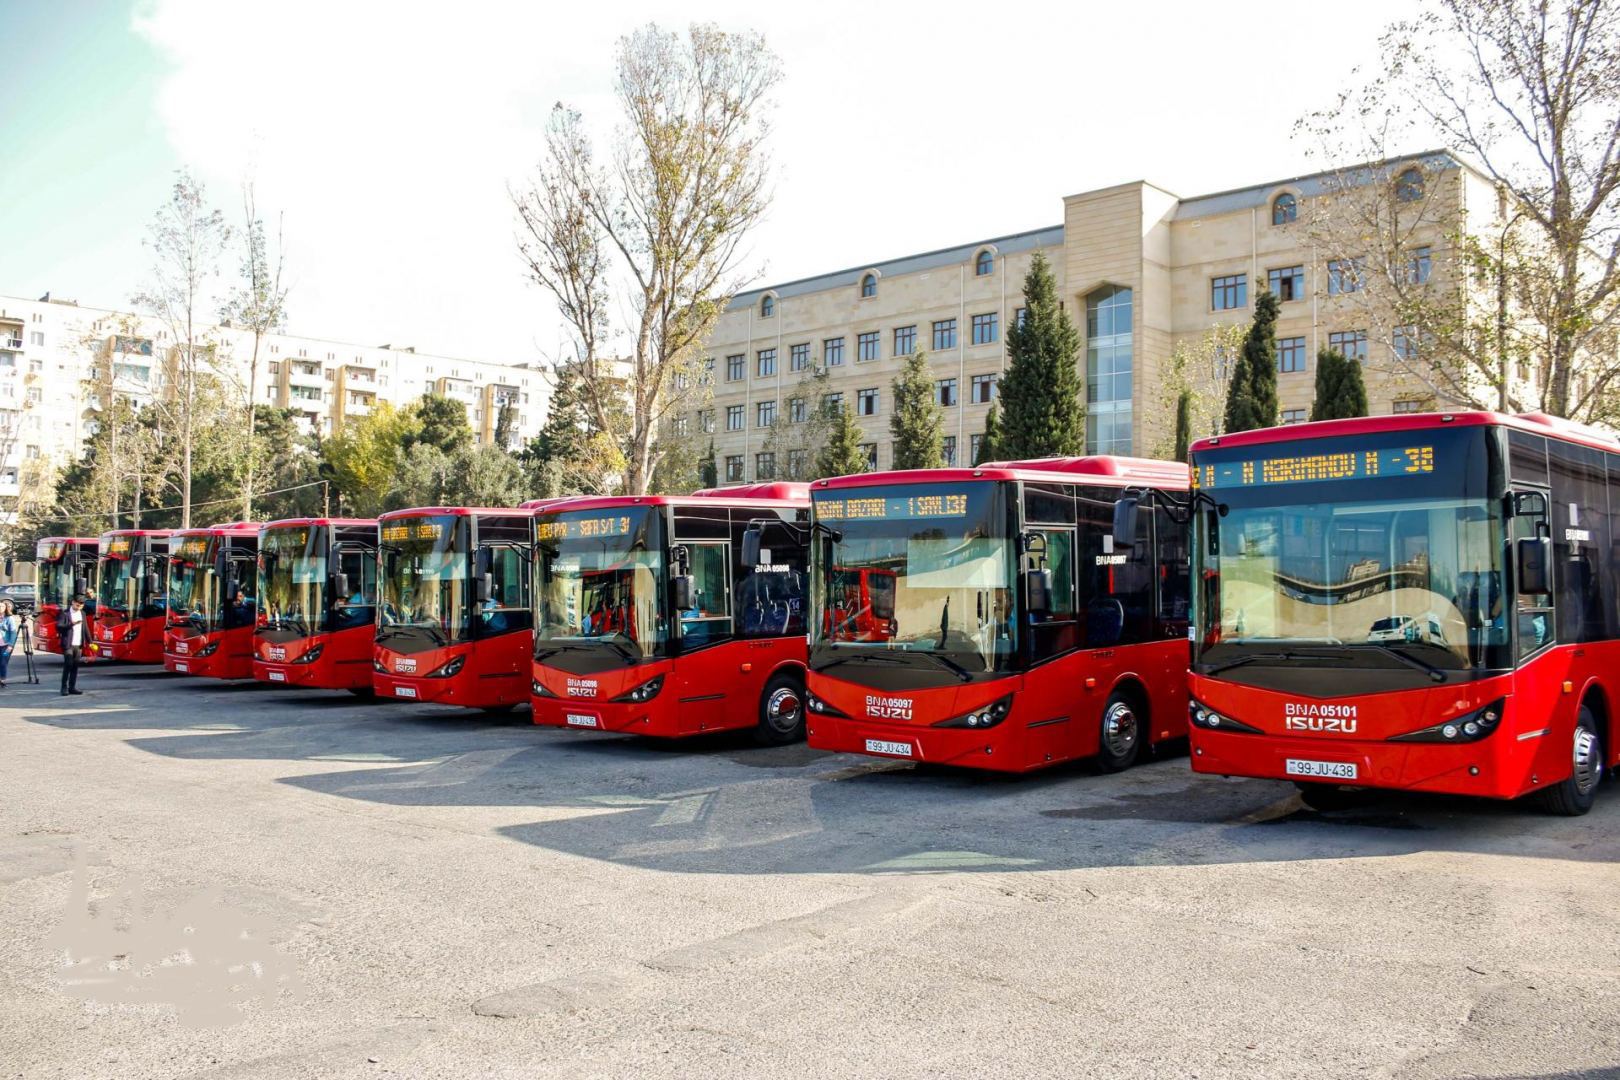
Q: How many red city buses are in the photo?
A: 8